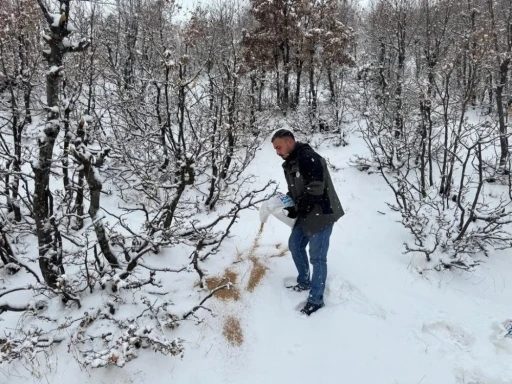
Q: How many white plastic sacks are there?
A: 1